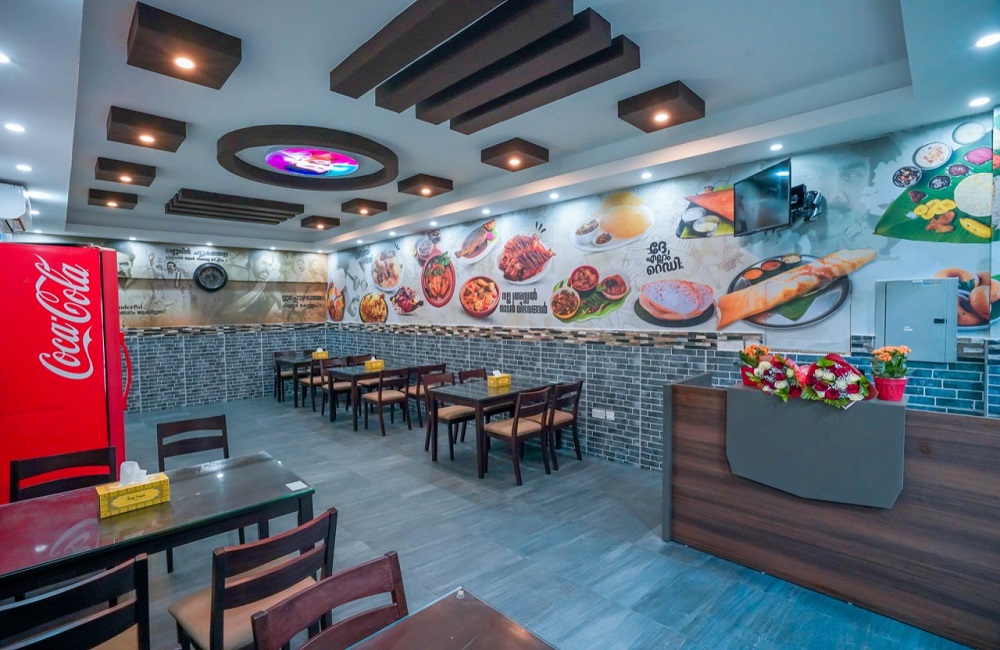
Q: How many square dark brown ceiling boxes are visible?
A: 9